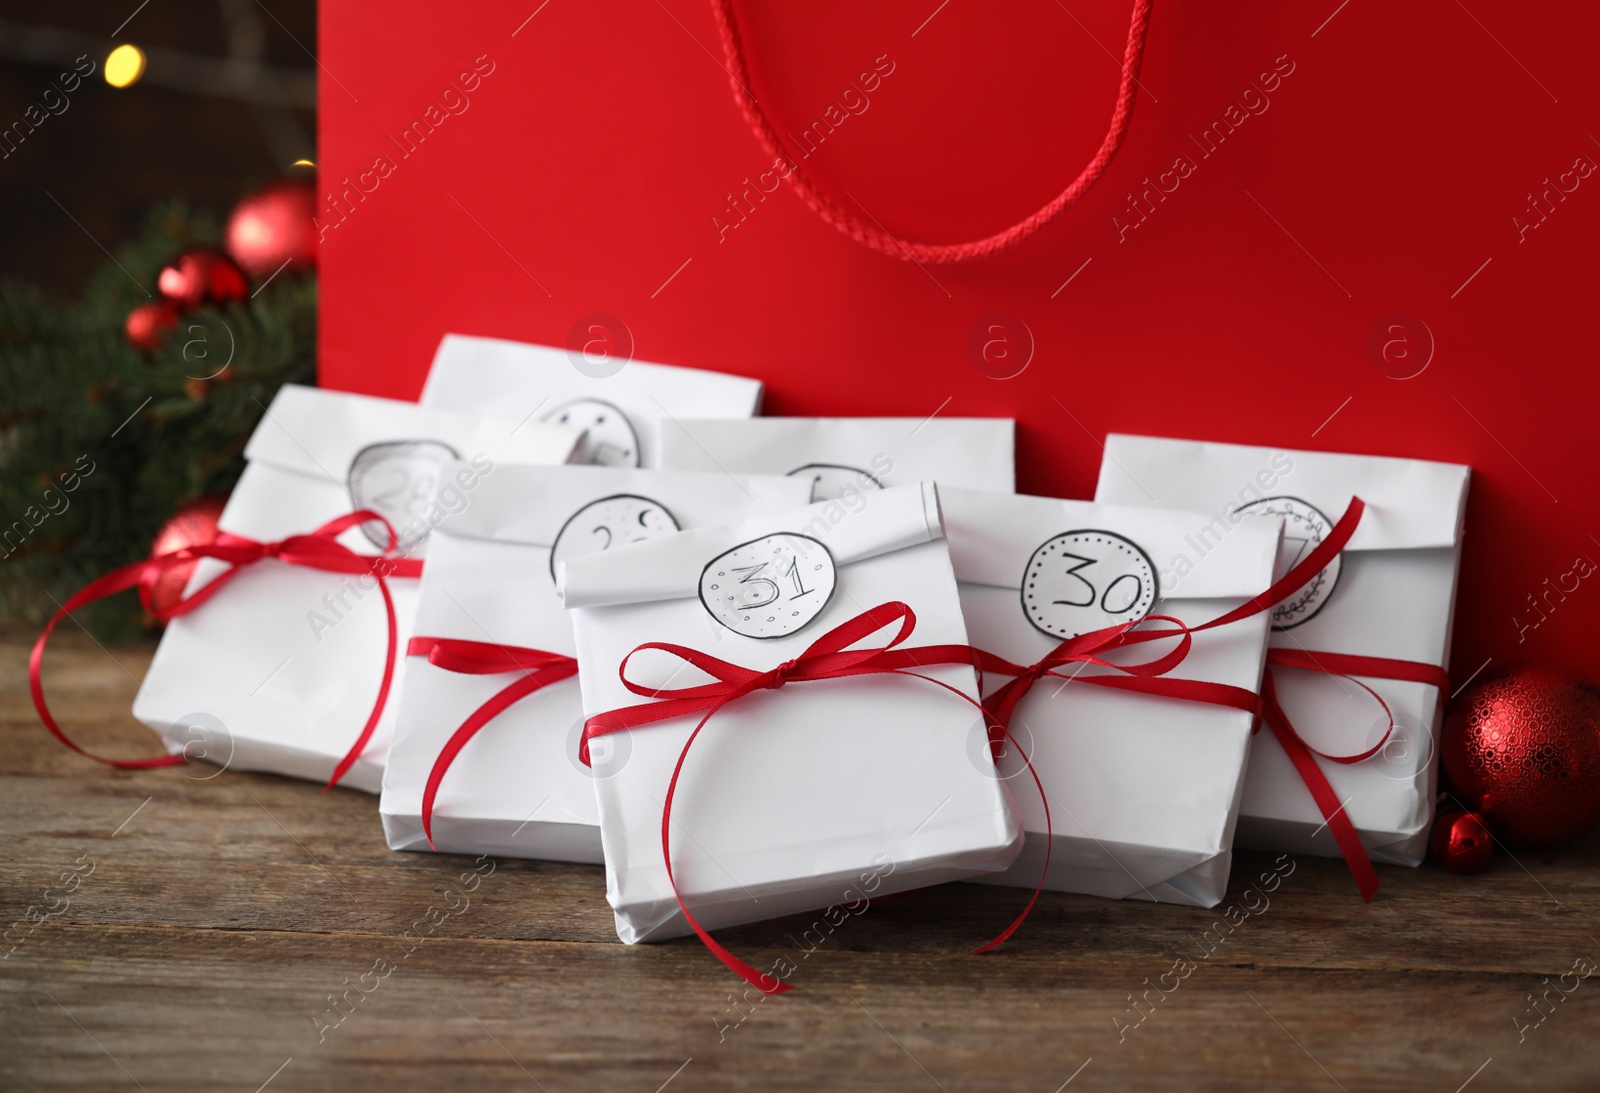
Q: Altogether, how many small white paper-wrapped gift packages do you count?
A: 7